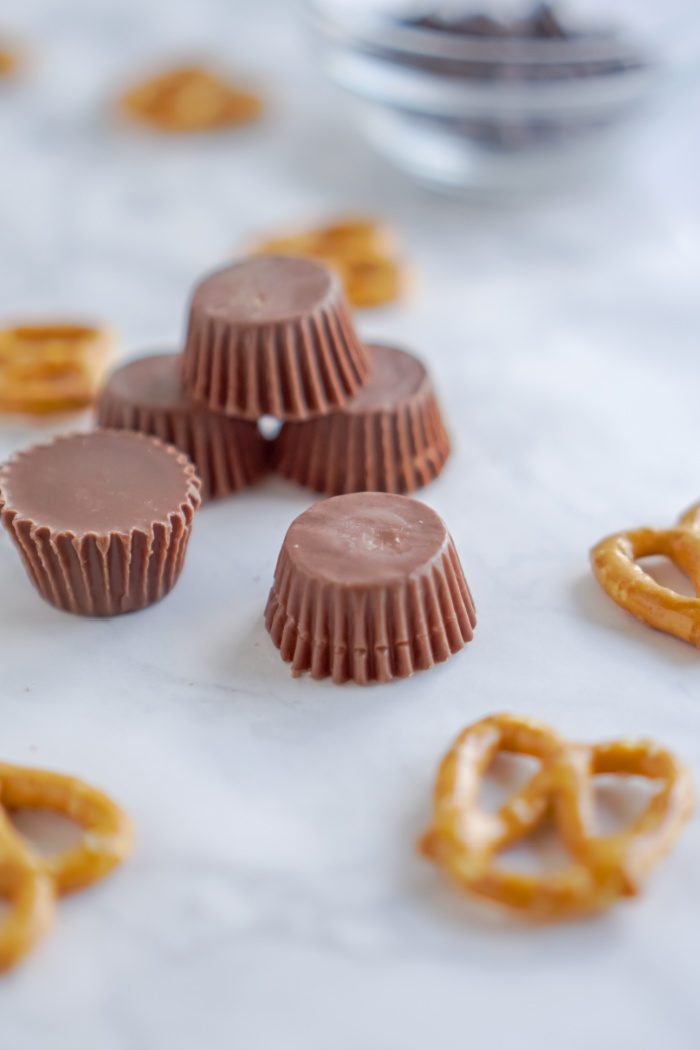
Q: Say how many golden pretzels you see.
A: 7